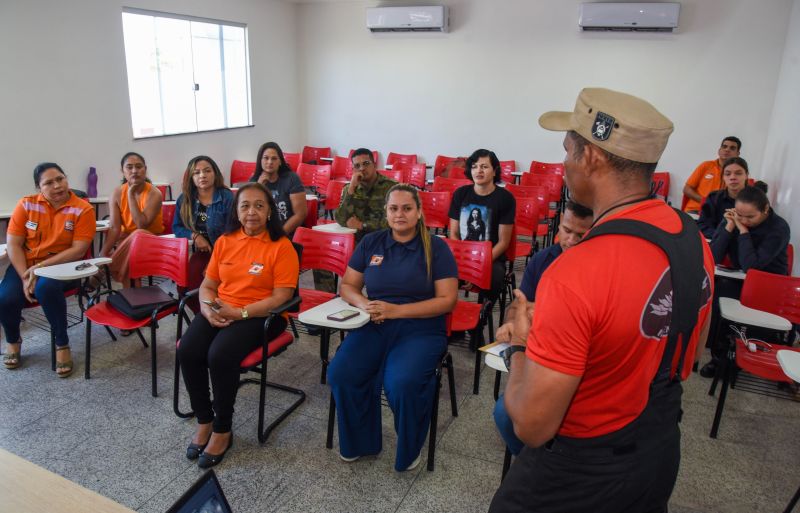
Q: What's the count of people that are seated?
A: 12